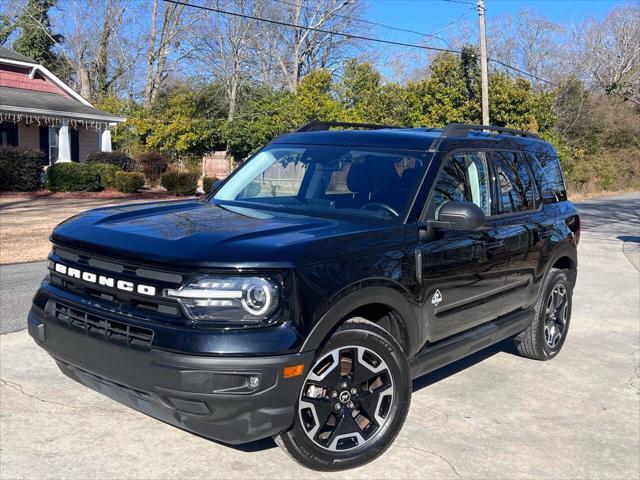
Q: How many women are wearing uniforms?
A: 0